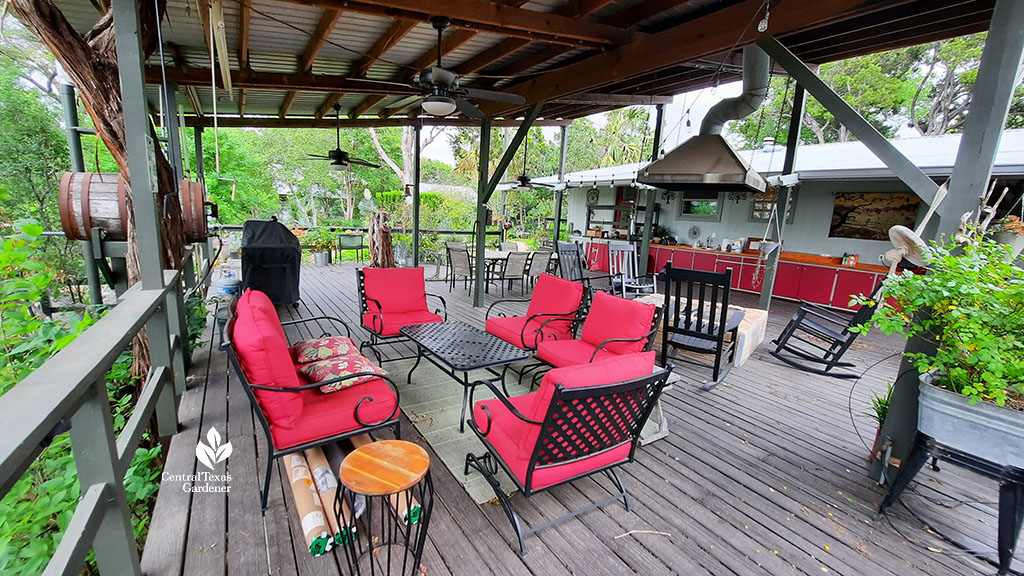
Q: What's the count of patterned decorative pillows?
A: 2